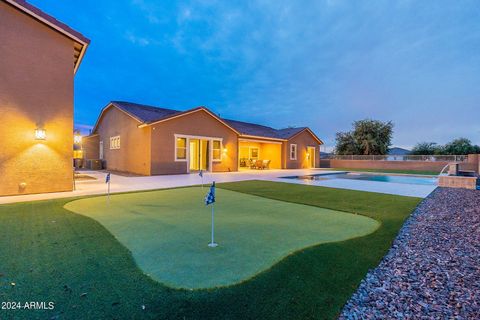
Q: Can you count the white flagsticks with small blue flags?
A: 3